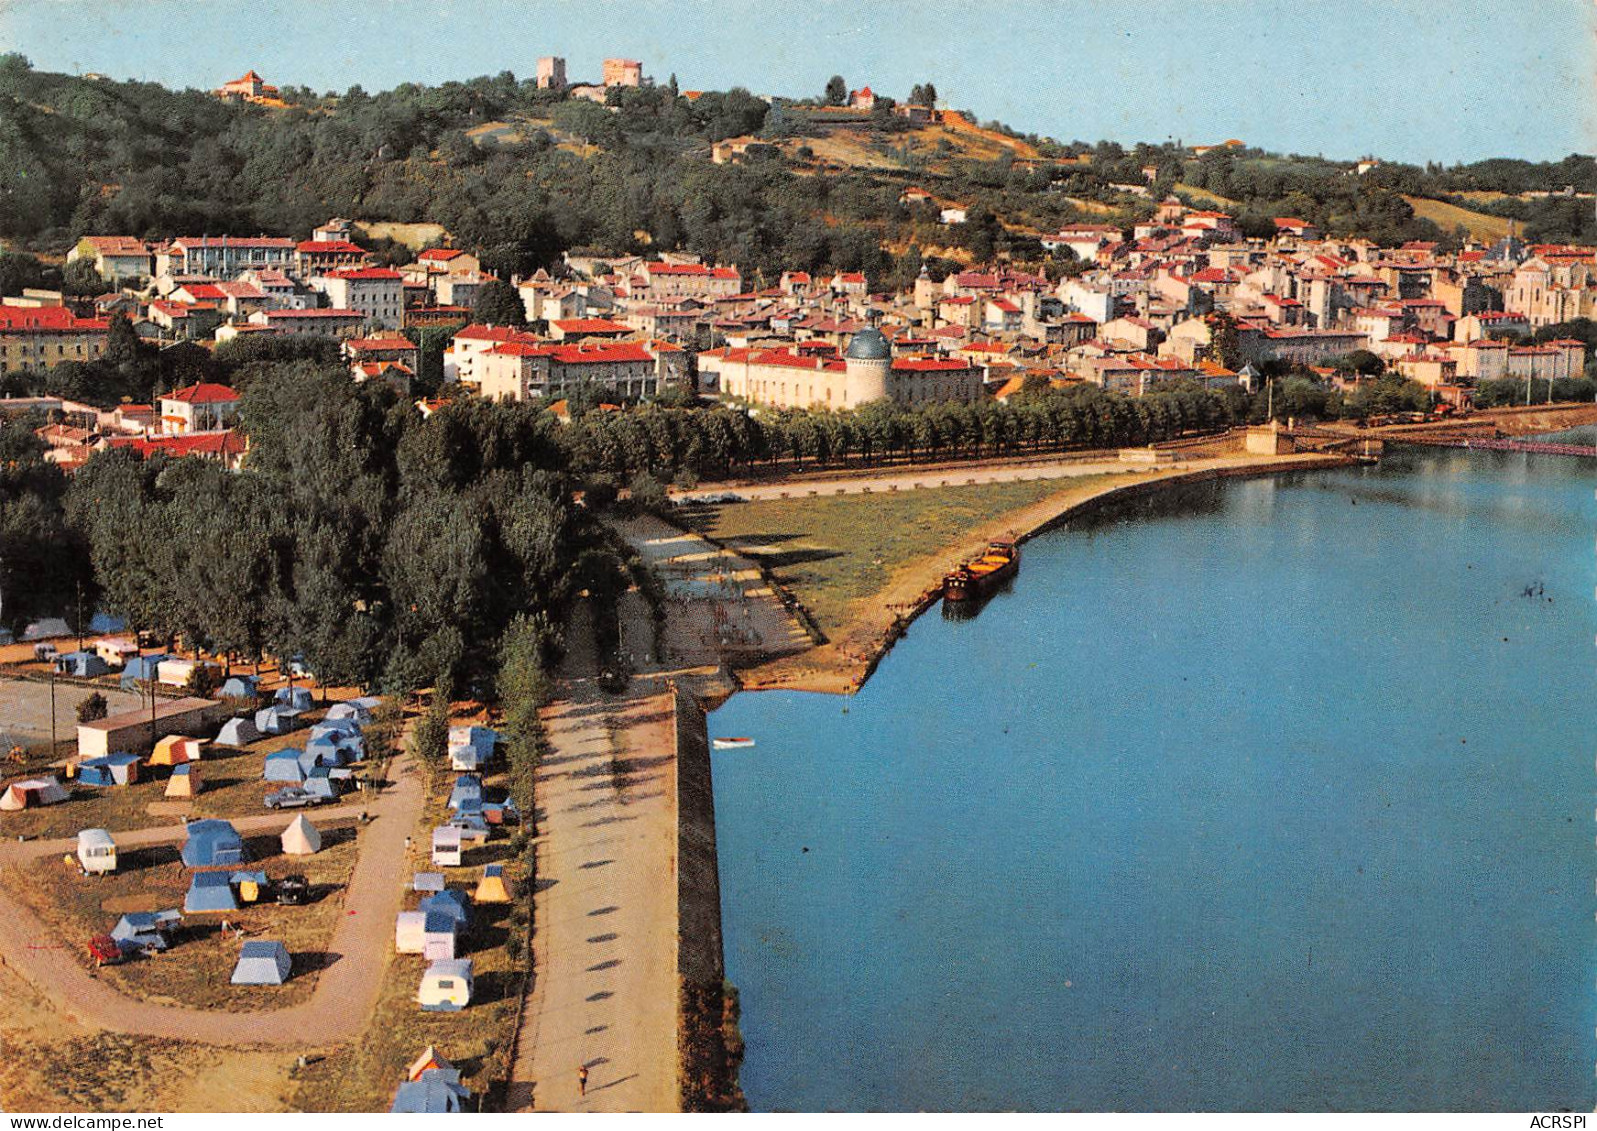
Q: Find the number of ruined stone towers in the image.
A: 2